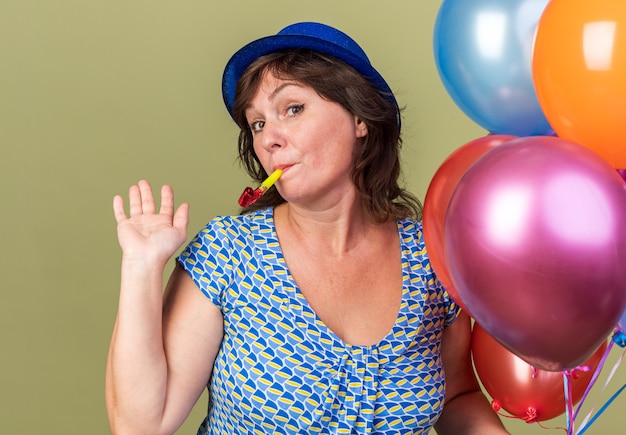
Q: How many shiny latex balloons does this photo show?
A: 5